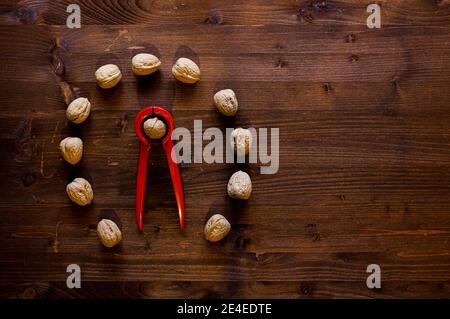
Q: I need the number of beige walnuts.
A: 12